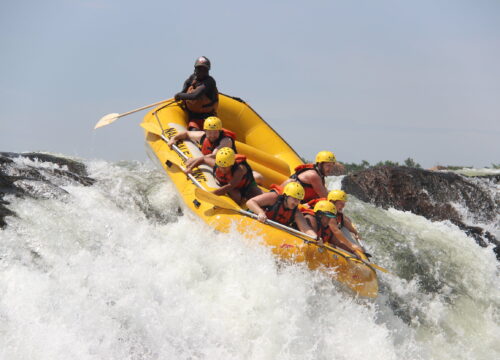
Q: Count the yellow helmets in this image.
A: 6